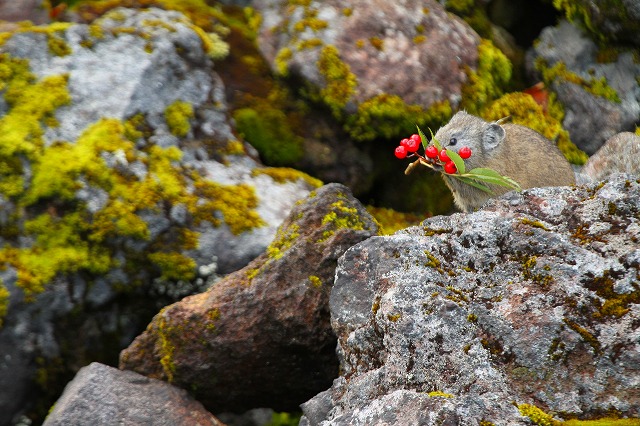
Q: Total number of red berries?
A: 8